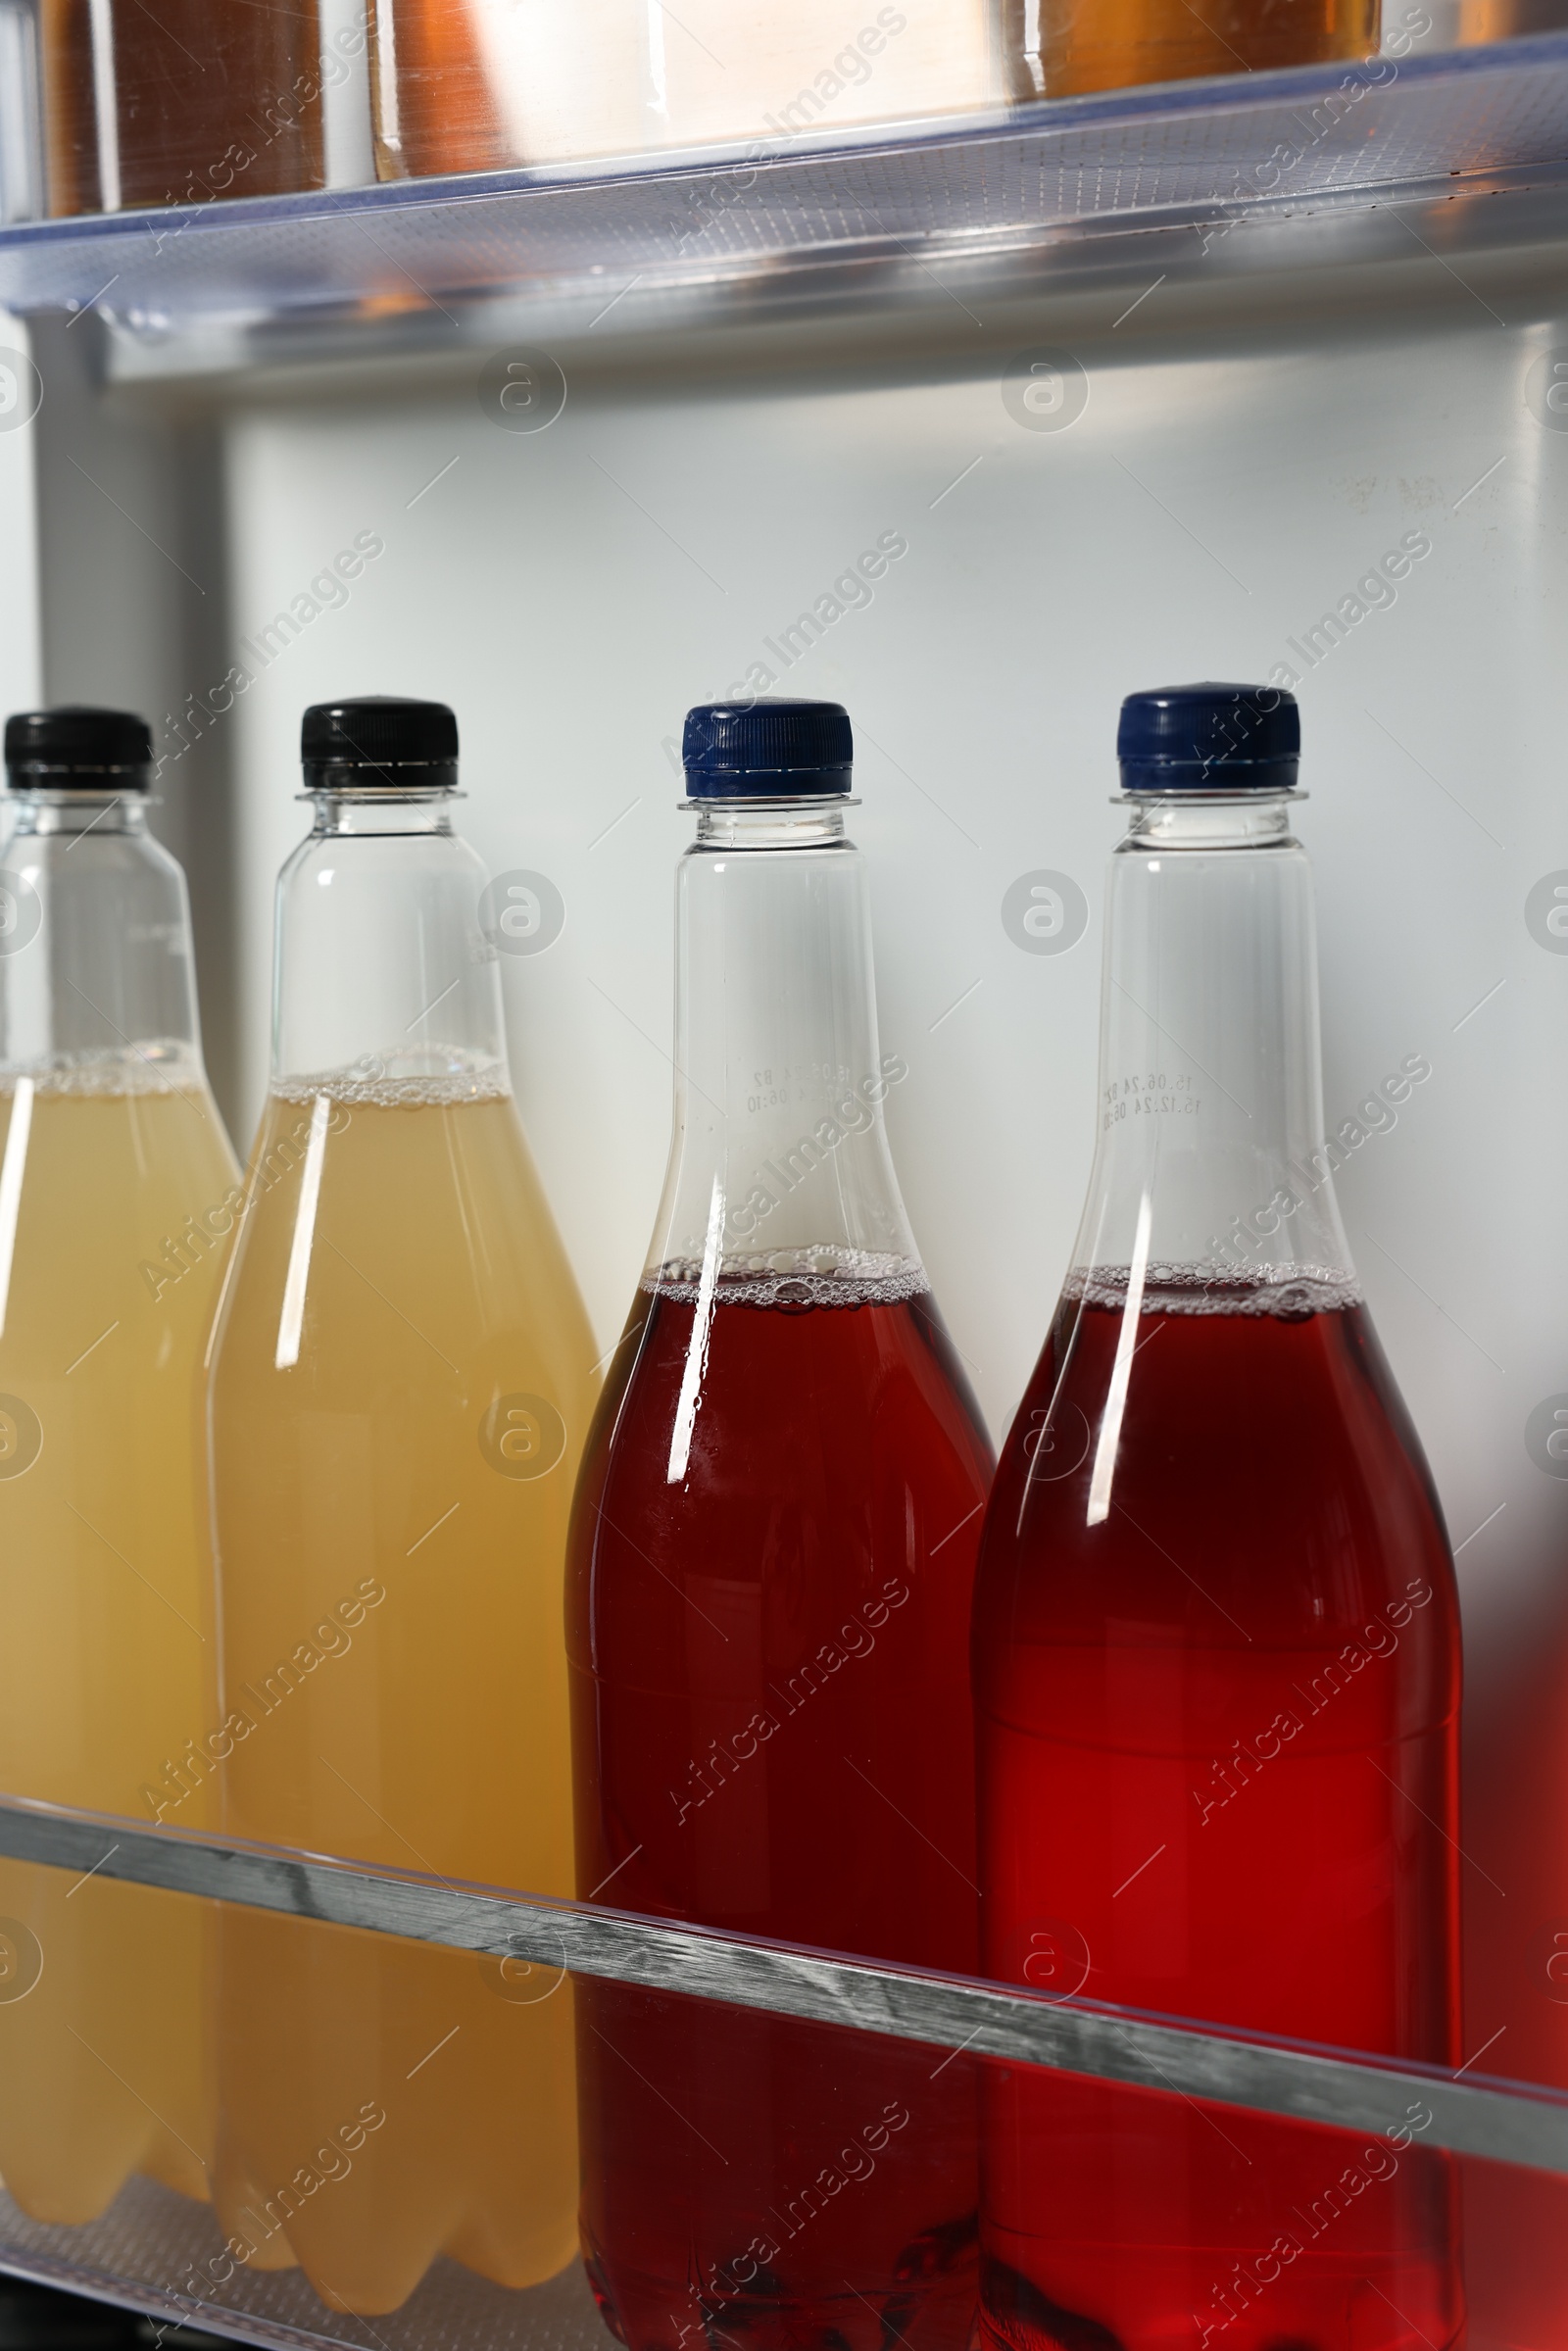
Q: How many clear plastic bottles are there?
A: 4